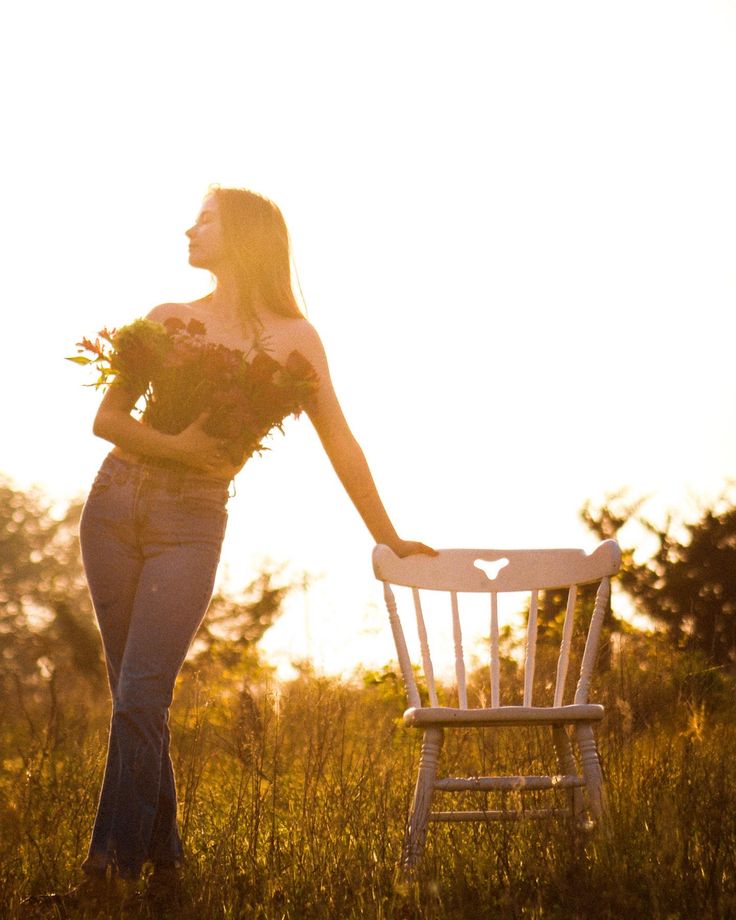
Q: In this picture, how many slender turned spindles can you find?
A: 5